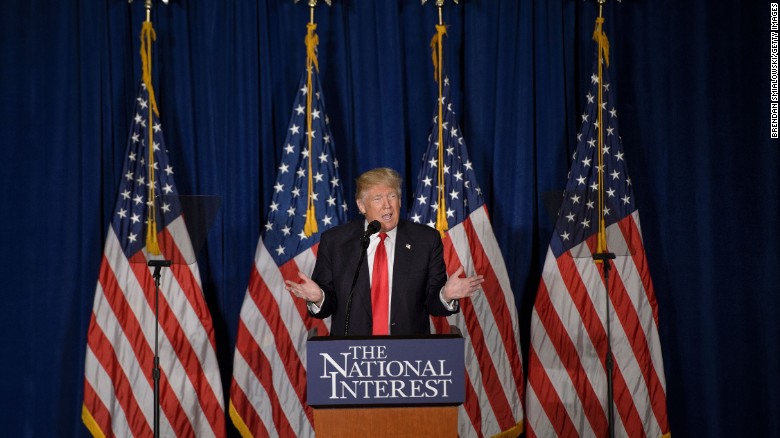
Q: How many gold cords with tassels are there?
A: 4